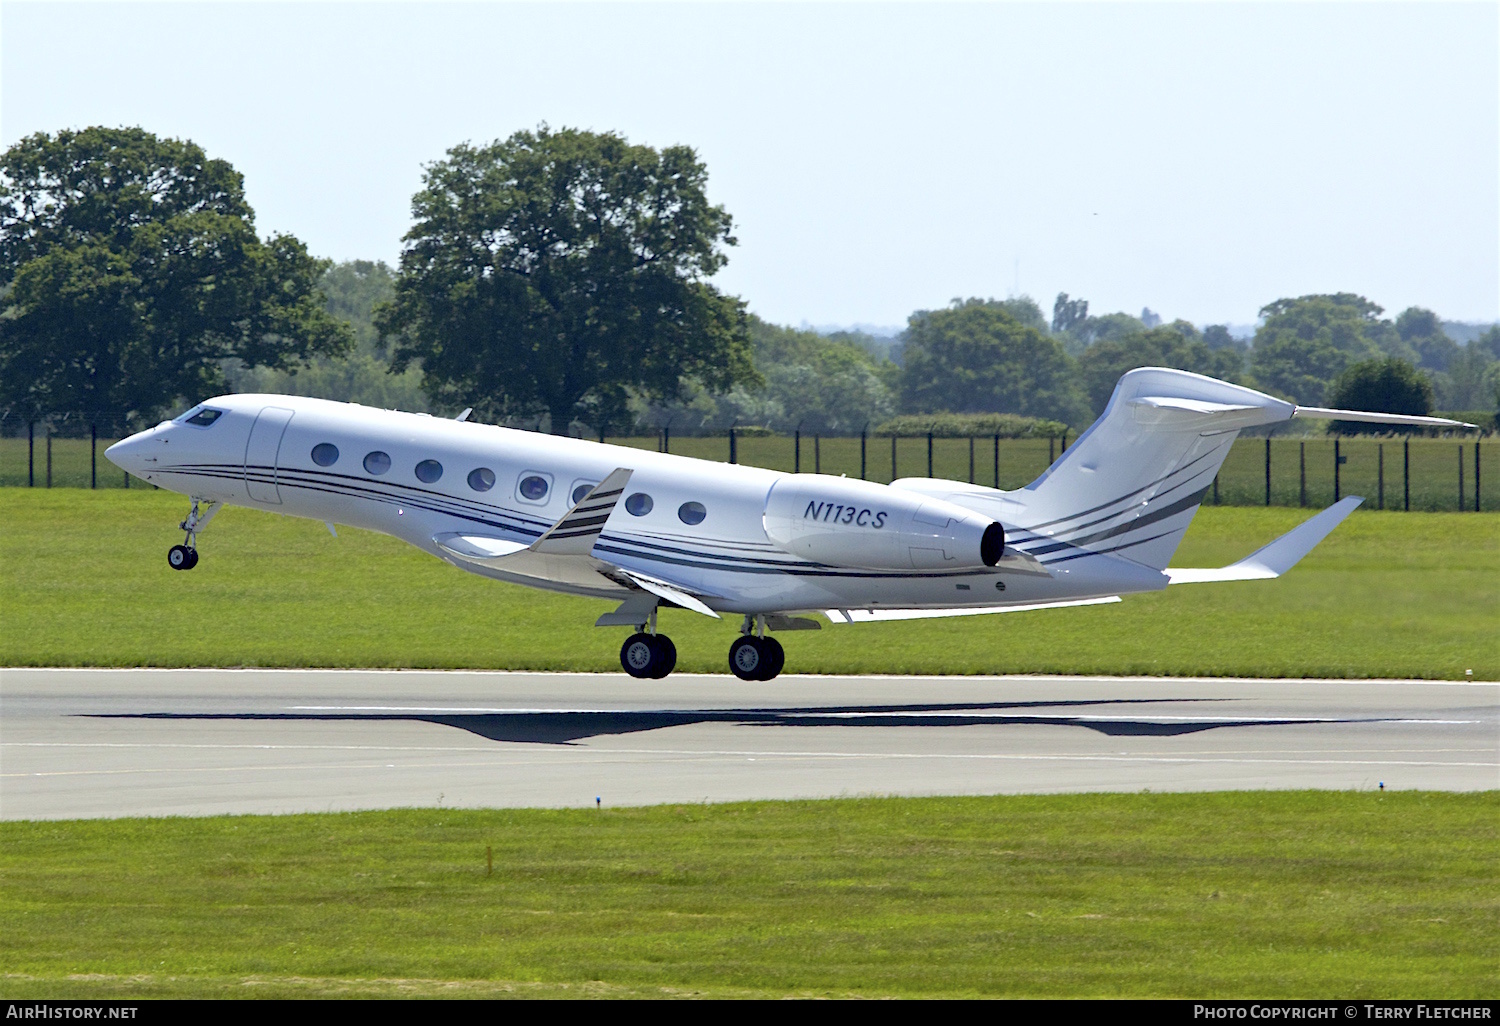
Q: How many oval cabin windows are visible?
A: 8